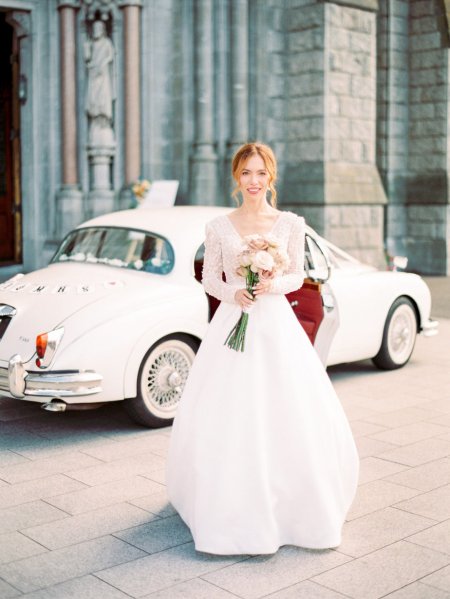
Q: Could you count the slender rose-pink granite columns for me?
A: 2